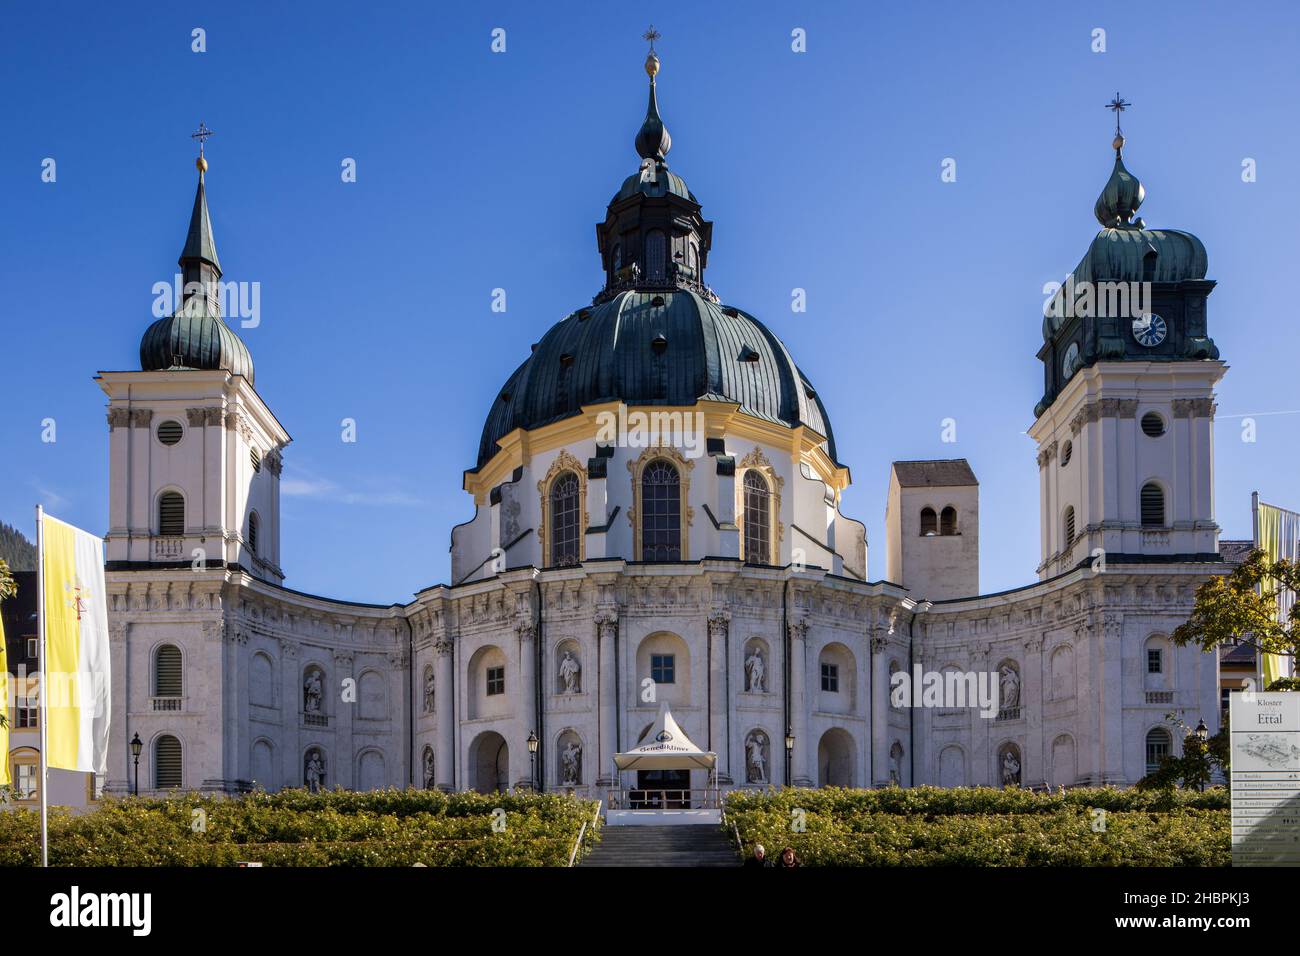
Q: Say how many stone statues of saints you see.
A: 12